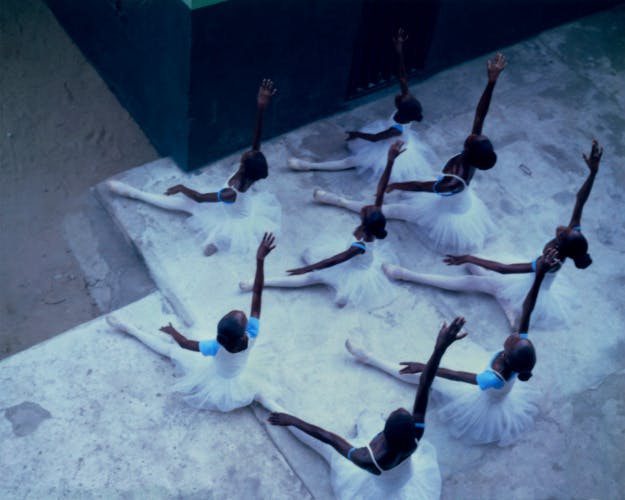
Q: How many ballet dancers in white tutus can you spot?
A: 8